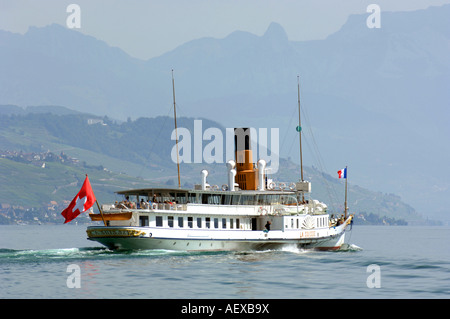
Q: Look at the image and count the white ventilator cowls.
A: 4